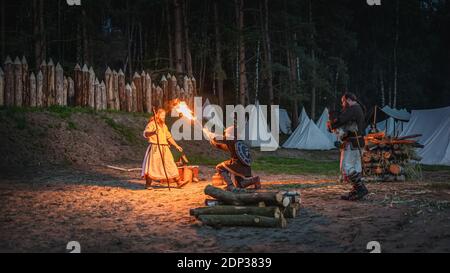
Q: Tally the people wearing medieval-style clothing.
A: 3